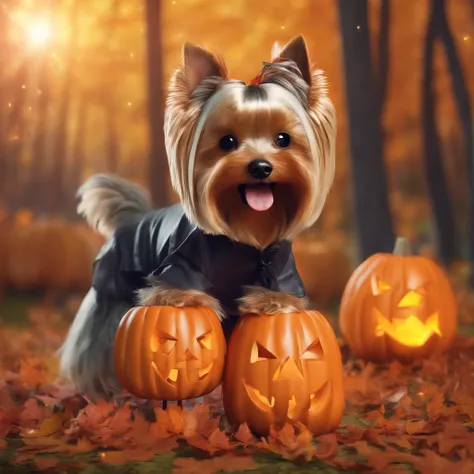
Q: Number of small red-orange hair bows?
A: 1